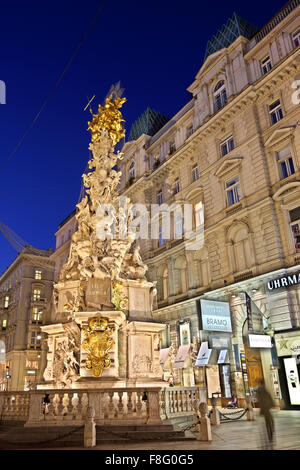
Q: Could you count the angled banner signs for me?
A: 4